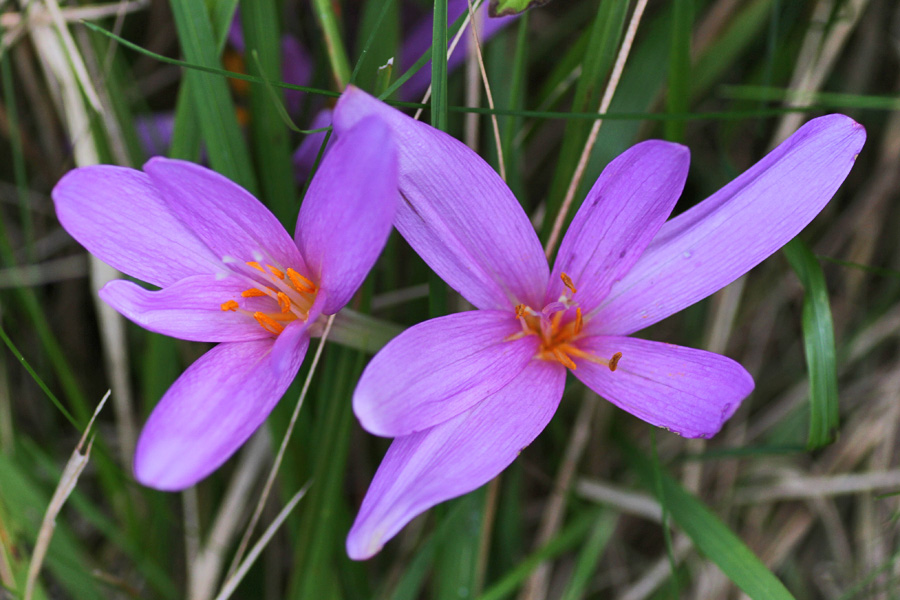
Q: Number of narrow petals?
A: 12